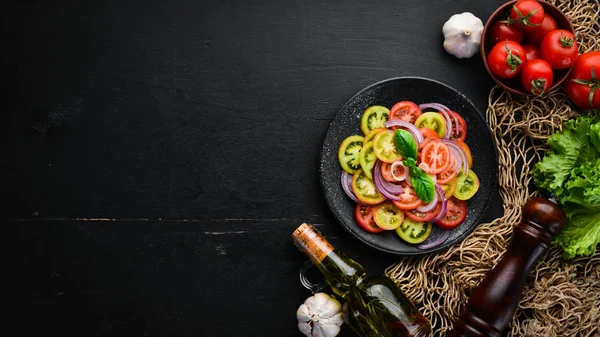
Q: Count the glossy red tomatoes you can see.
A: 8